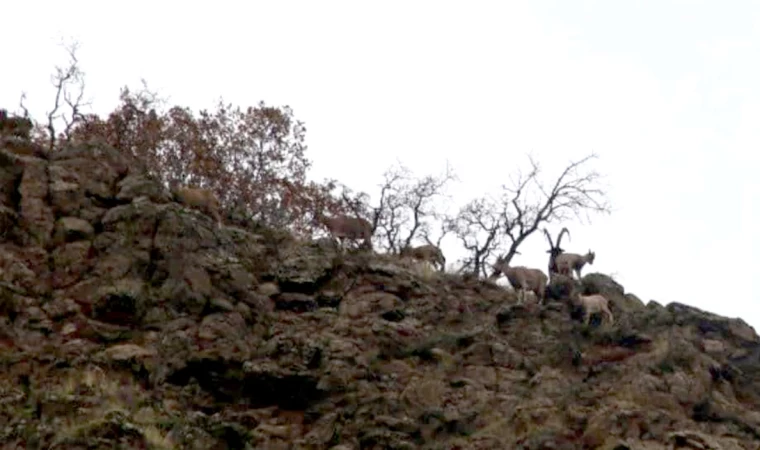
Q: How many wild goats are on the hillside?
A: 7